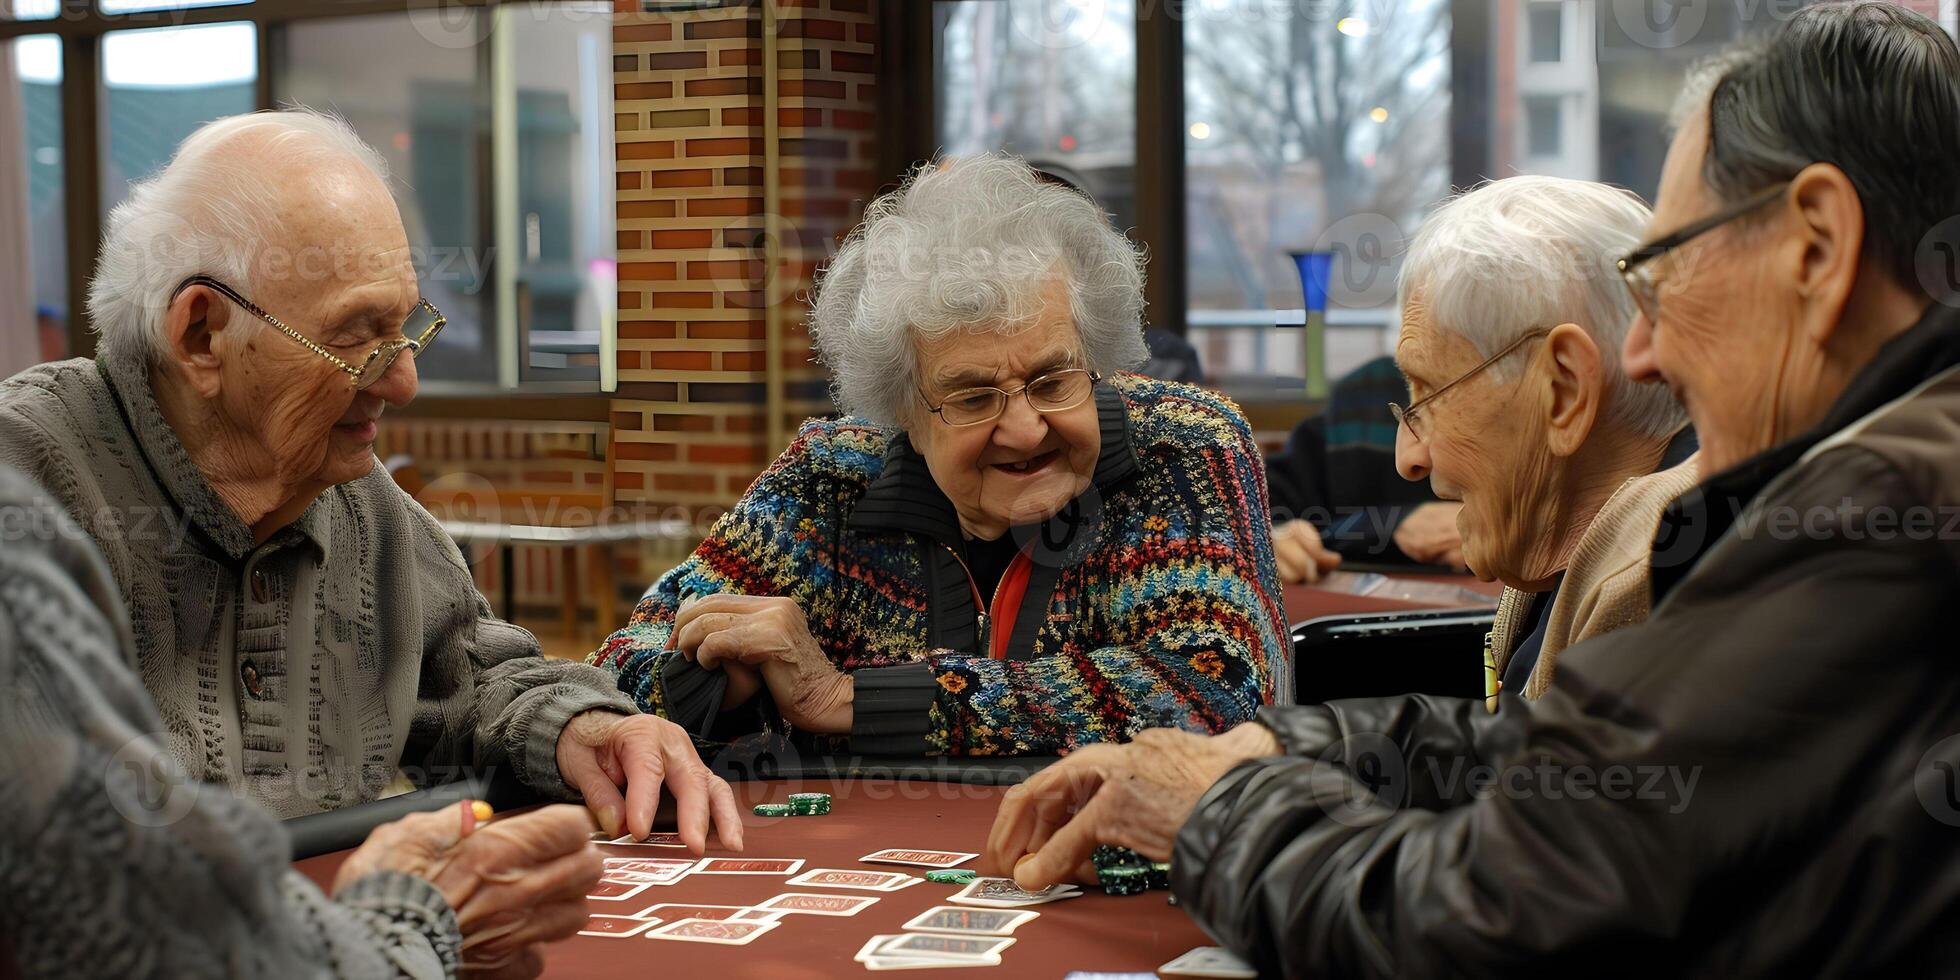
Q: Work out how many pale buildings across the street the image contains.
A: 1